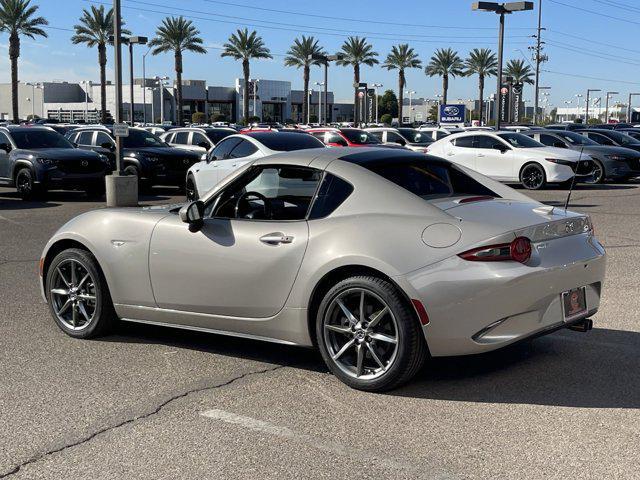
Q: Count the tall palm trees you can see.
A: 10